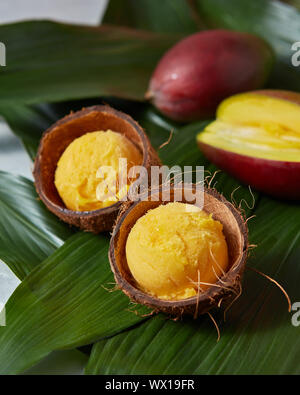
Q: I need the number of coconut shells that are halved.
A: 2